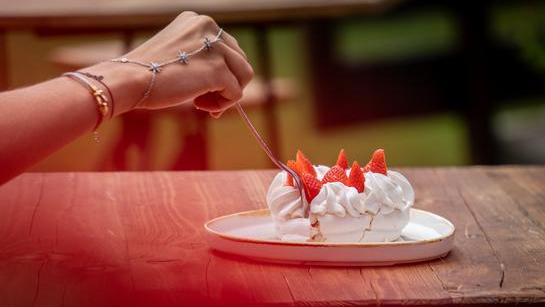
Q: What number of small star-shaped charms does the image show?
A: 3